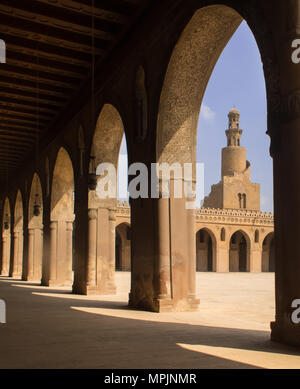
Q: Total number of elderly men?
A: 0